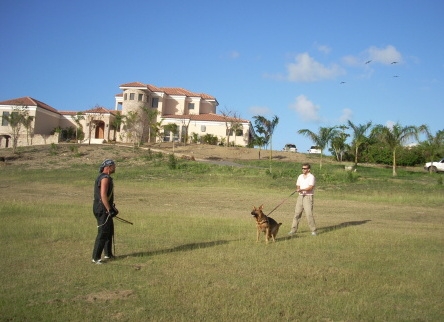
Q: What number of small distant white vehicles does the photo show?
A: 3